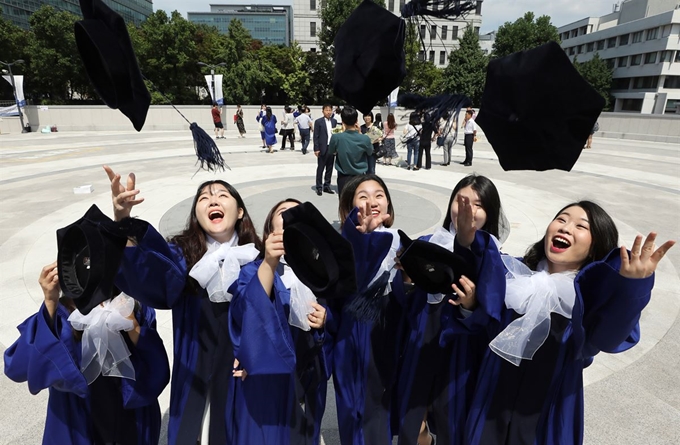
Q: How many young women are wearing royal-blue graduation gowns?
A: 6